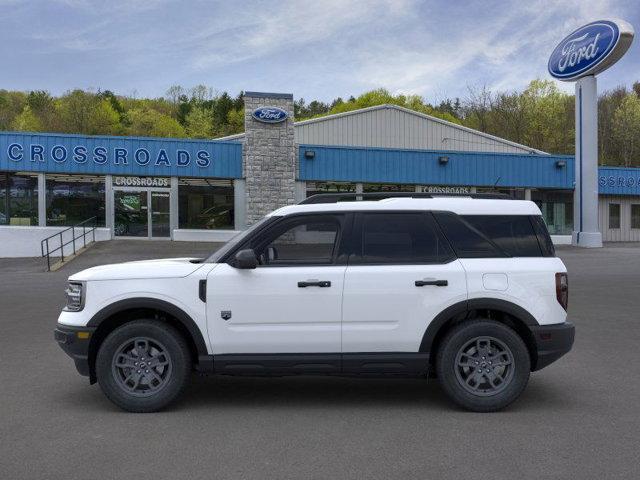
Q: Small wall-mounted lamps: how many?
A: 3